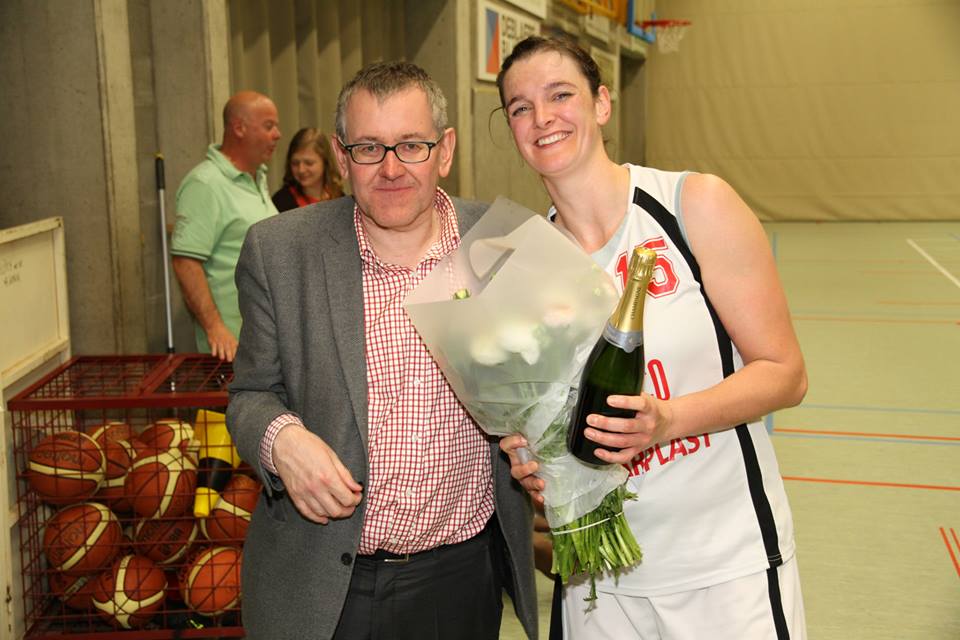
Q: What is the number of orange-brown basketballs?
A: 11